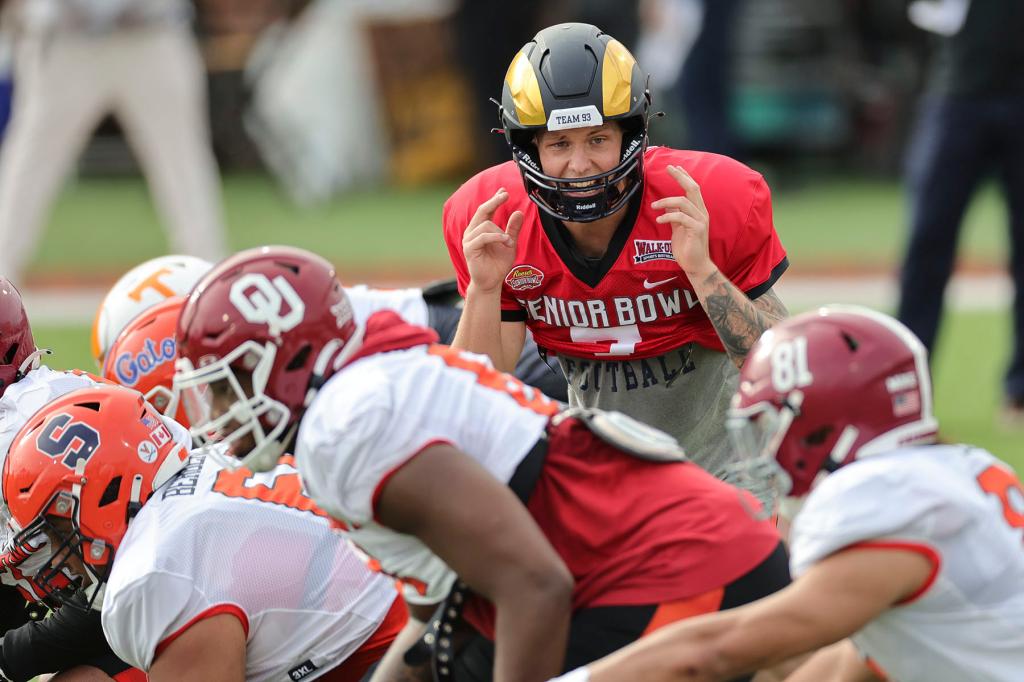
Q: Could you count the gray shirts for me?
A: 1